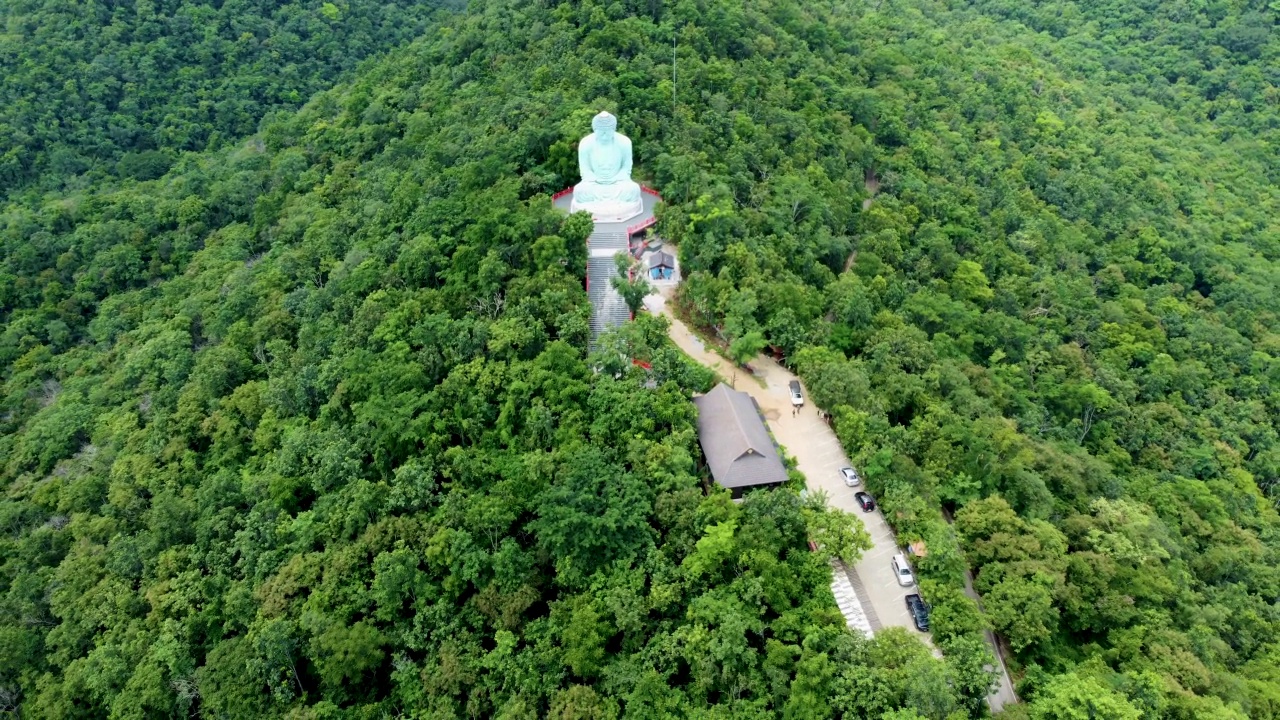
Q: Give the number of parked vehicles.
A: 5